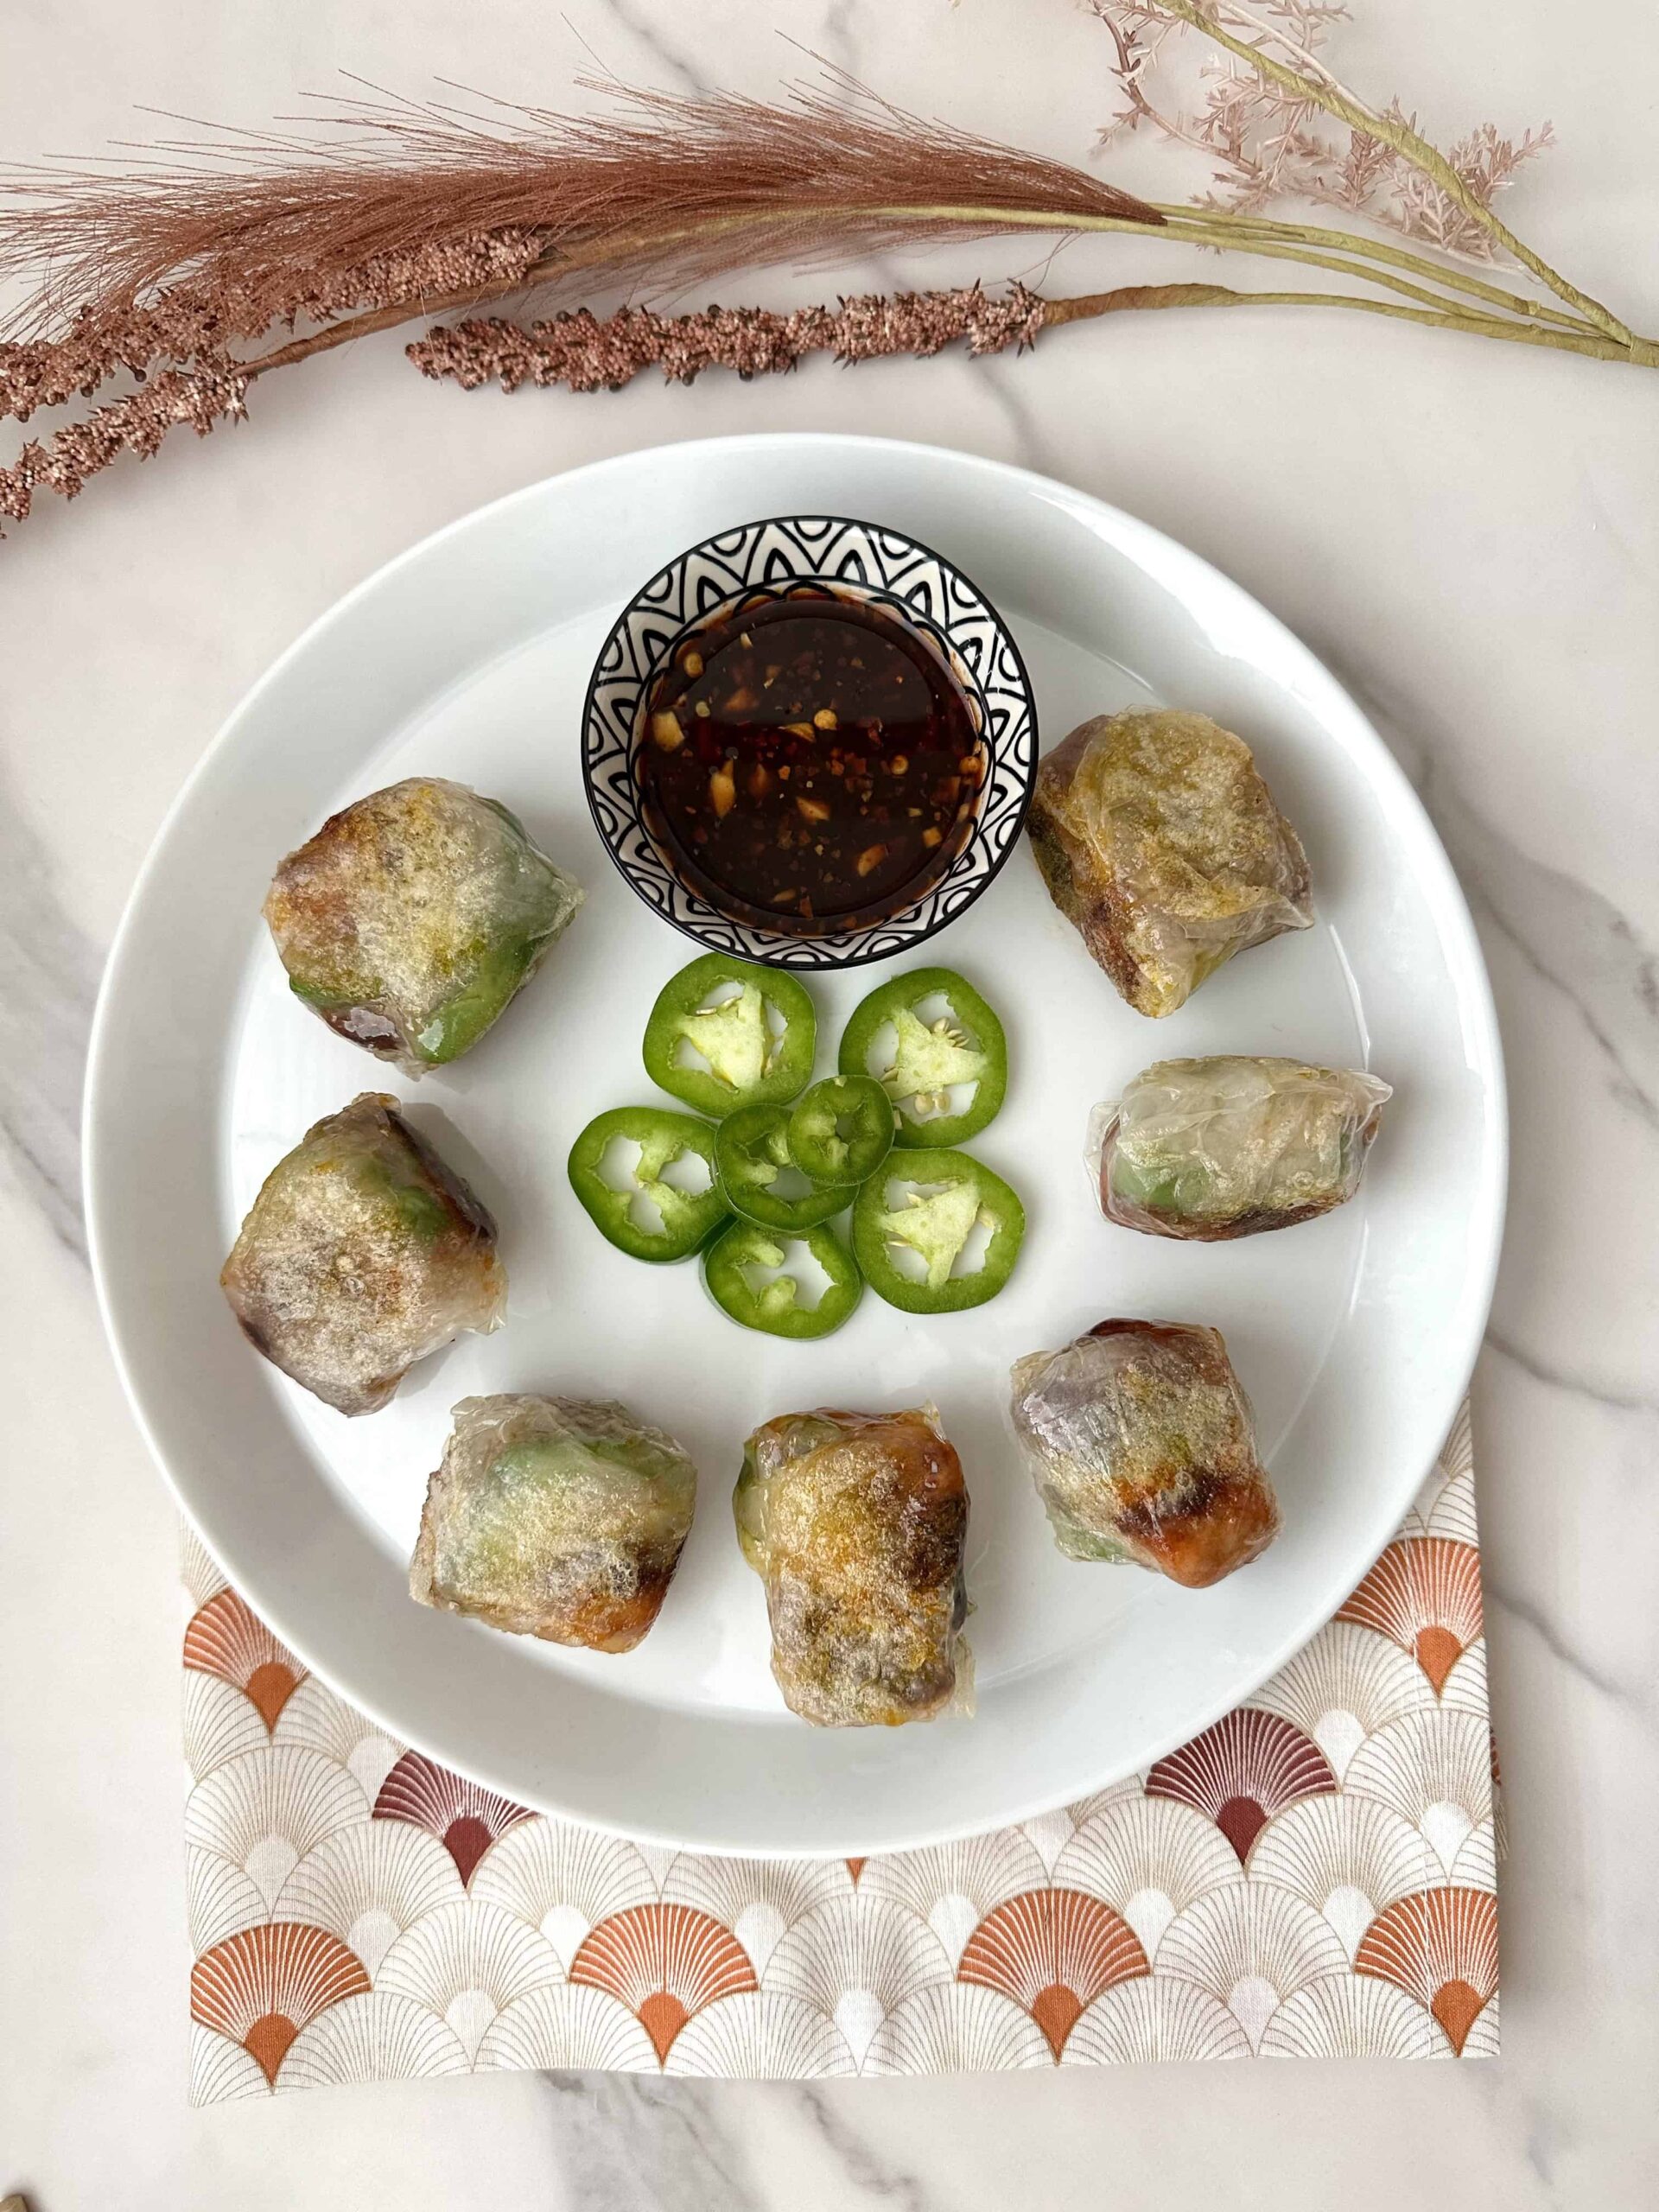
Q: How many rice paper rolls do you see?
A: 7